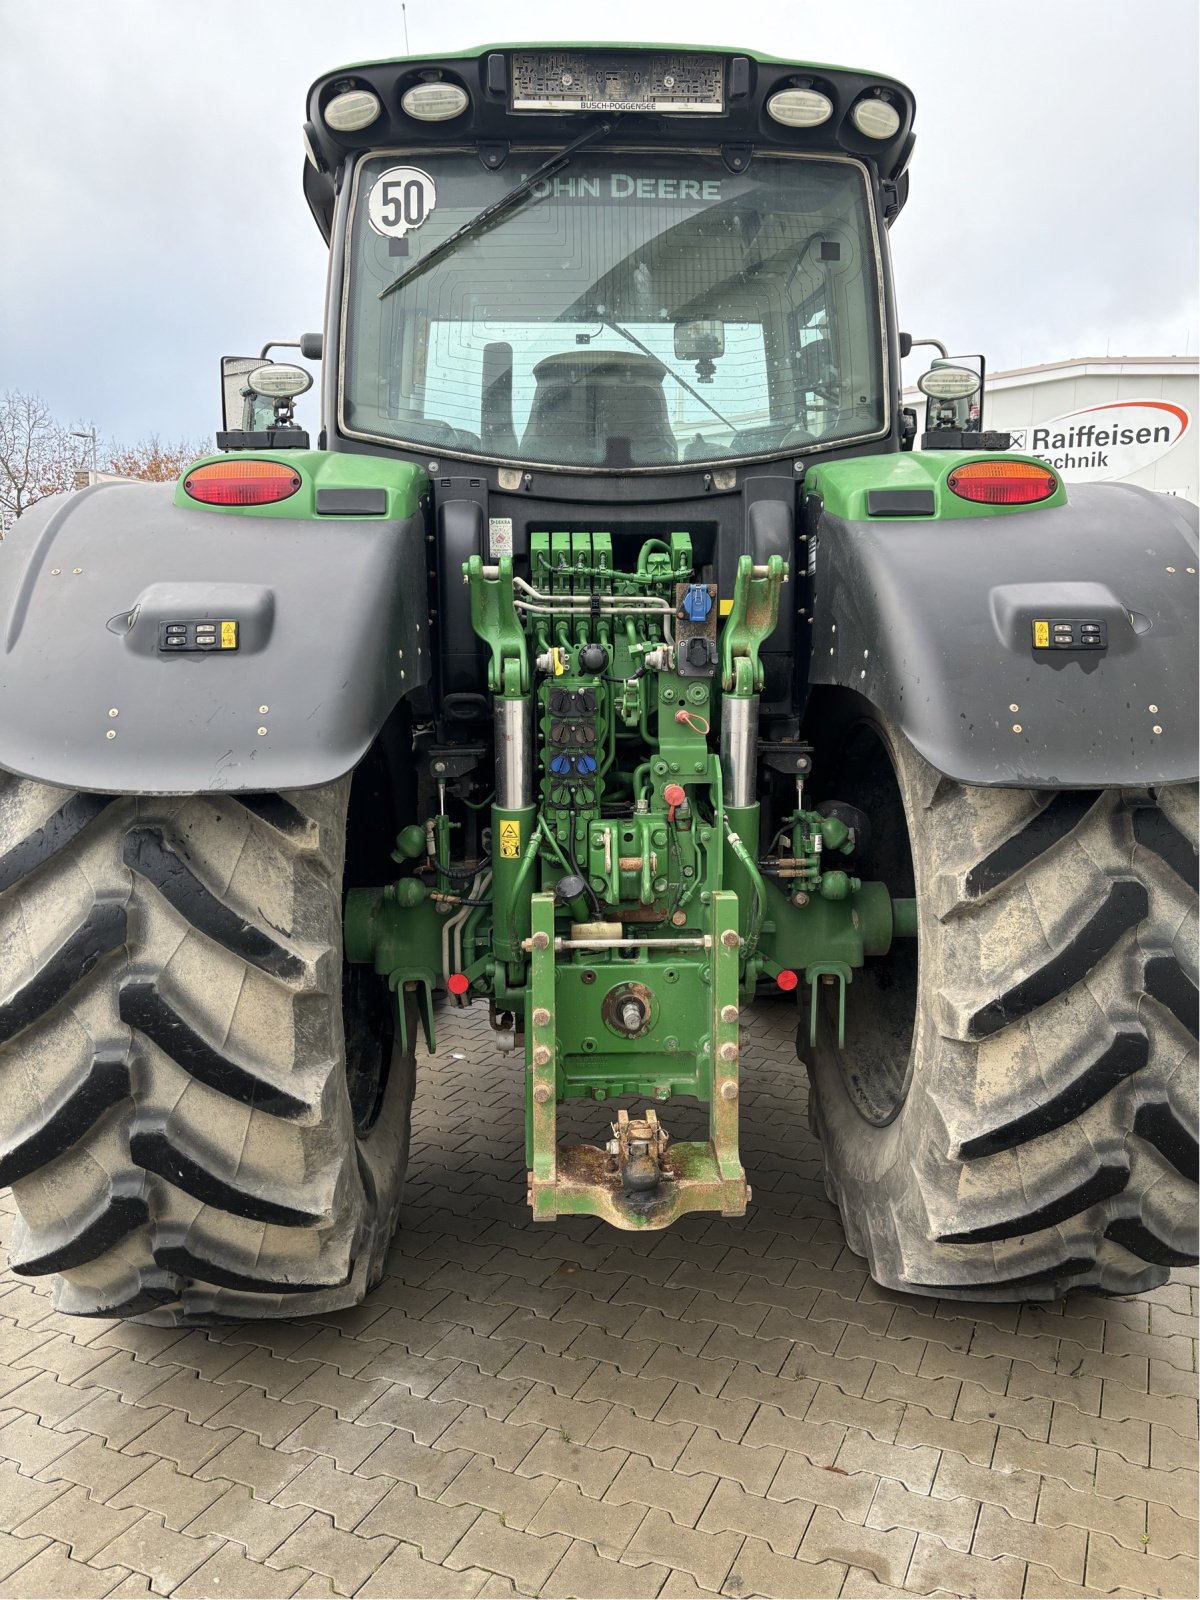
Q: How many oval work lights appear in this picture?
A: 6